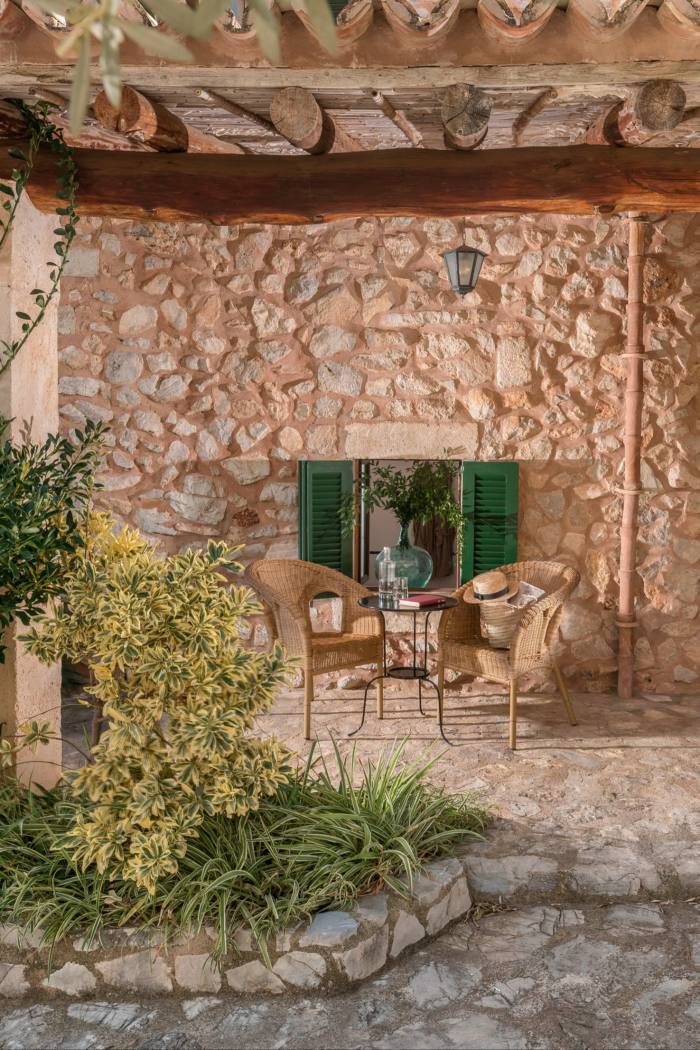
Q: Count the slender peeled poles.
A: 4